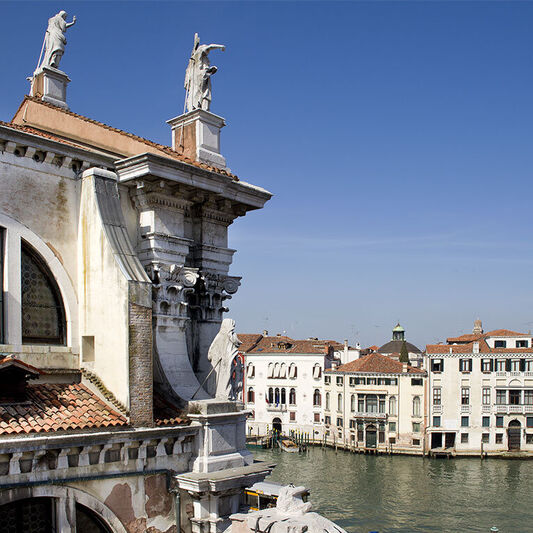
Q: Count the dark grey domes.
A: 1